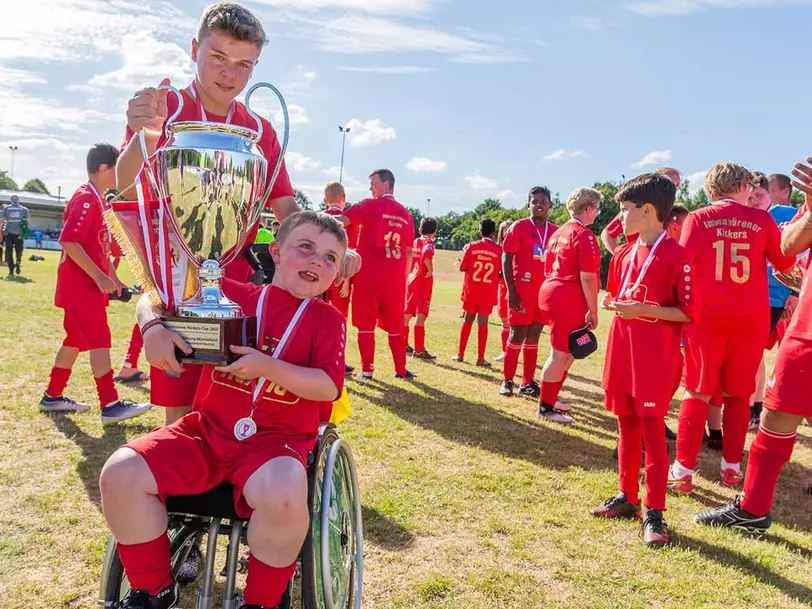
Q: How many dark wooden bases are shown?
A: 1